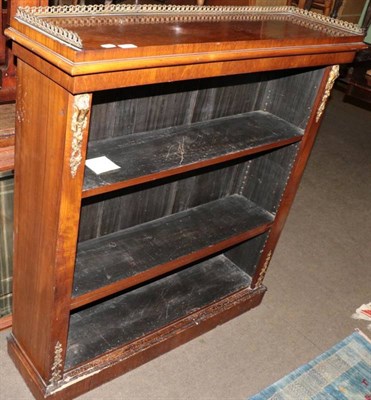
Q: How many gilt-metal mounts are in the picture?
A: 4